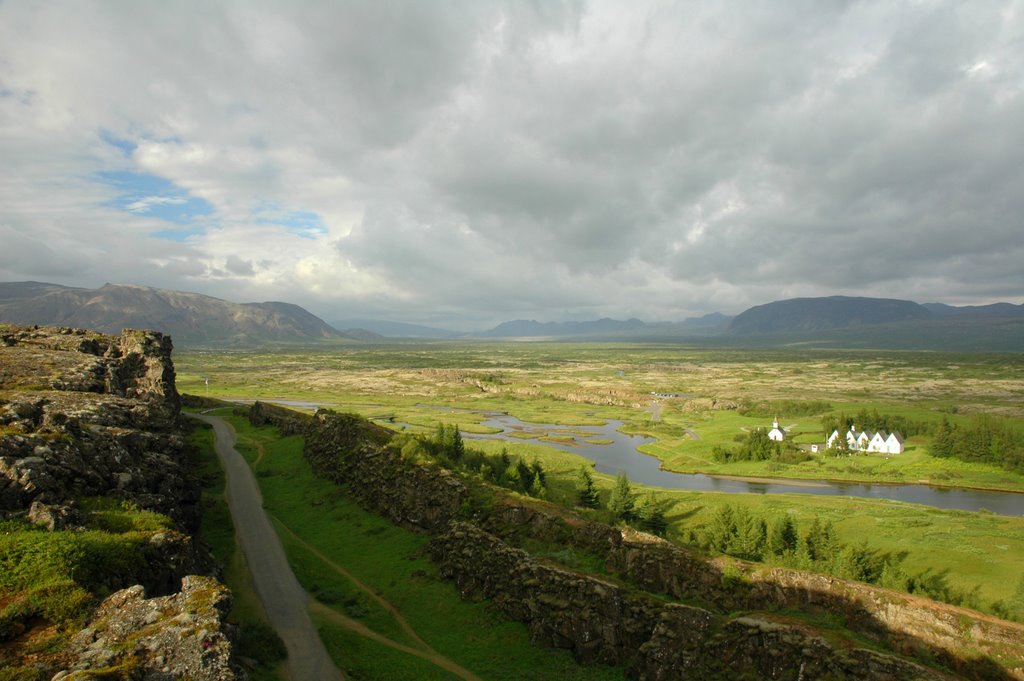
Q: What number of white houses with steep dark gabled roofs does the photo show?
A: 5